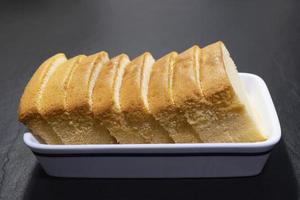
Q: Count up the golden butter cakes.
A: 8